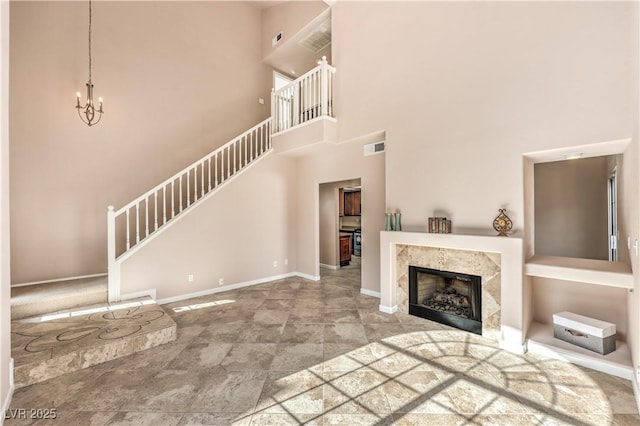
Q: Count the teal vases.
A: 2